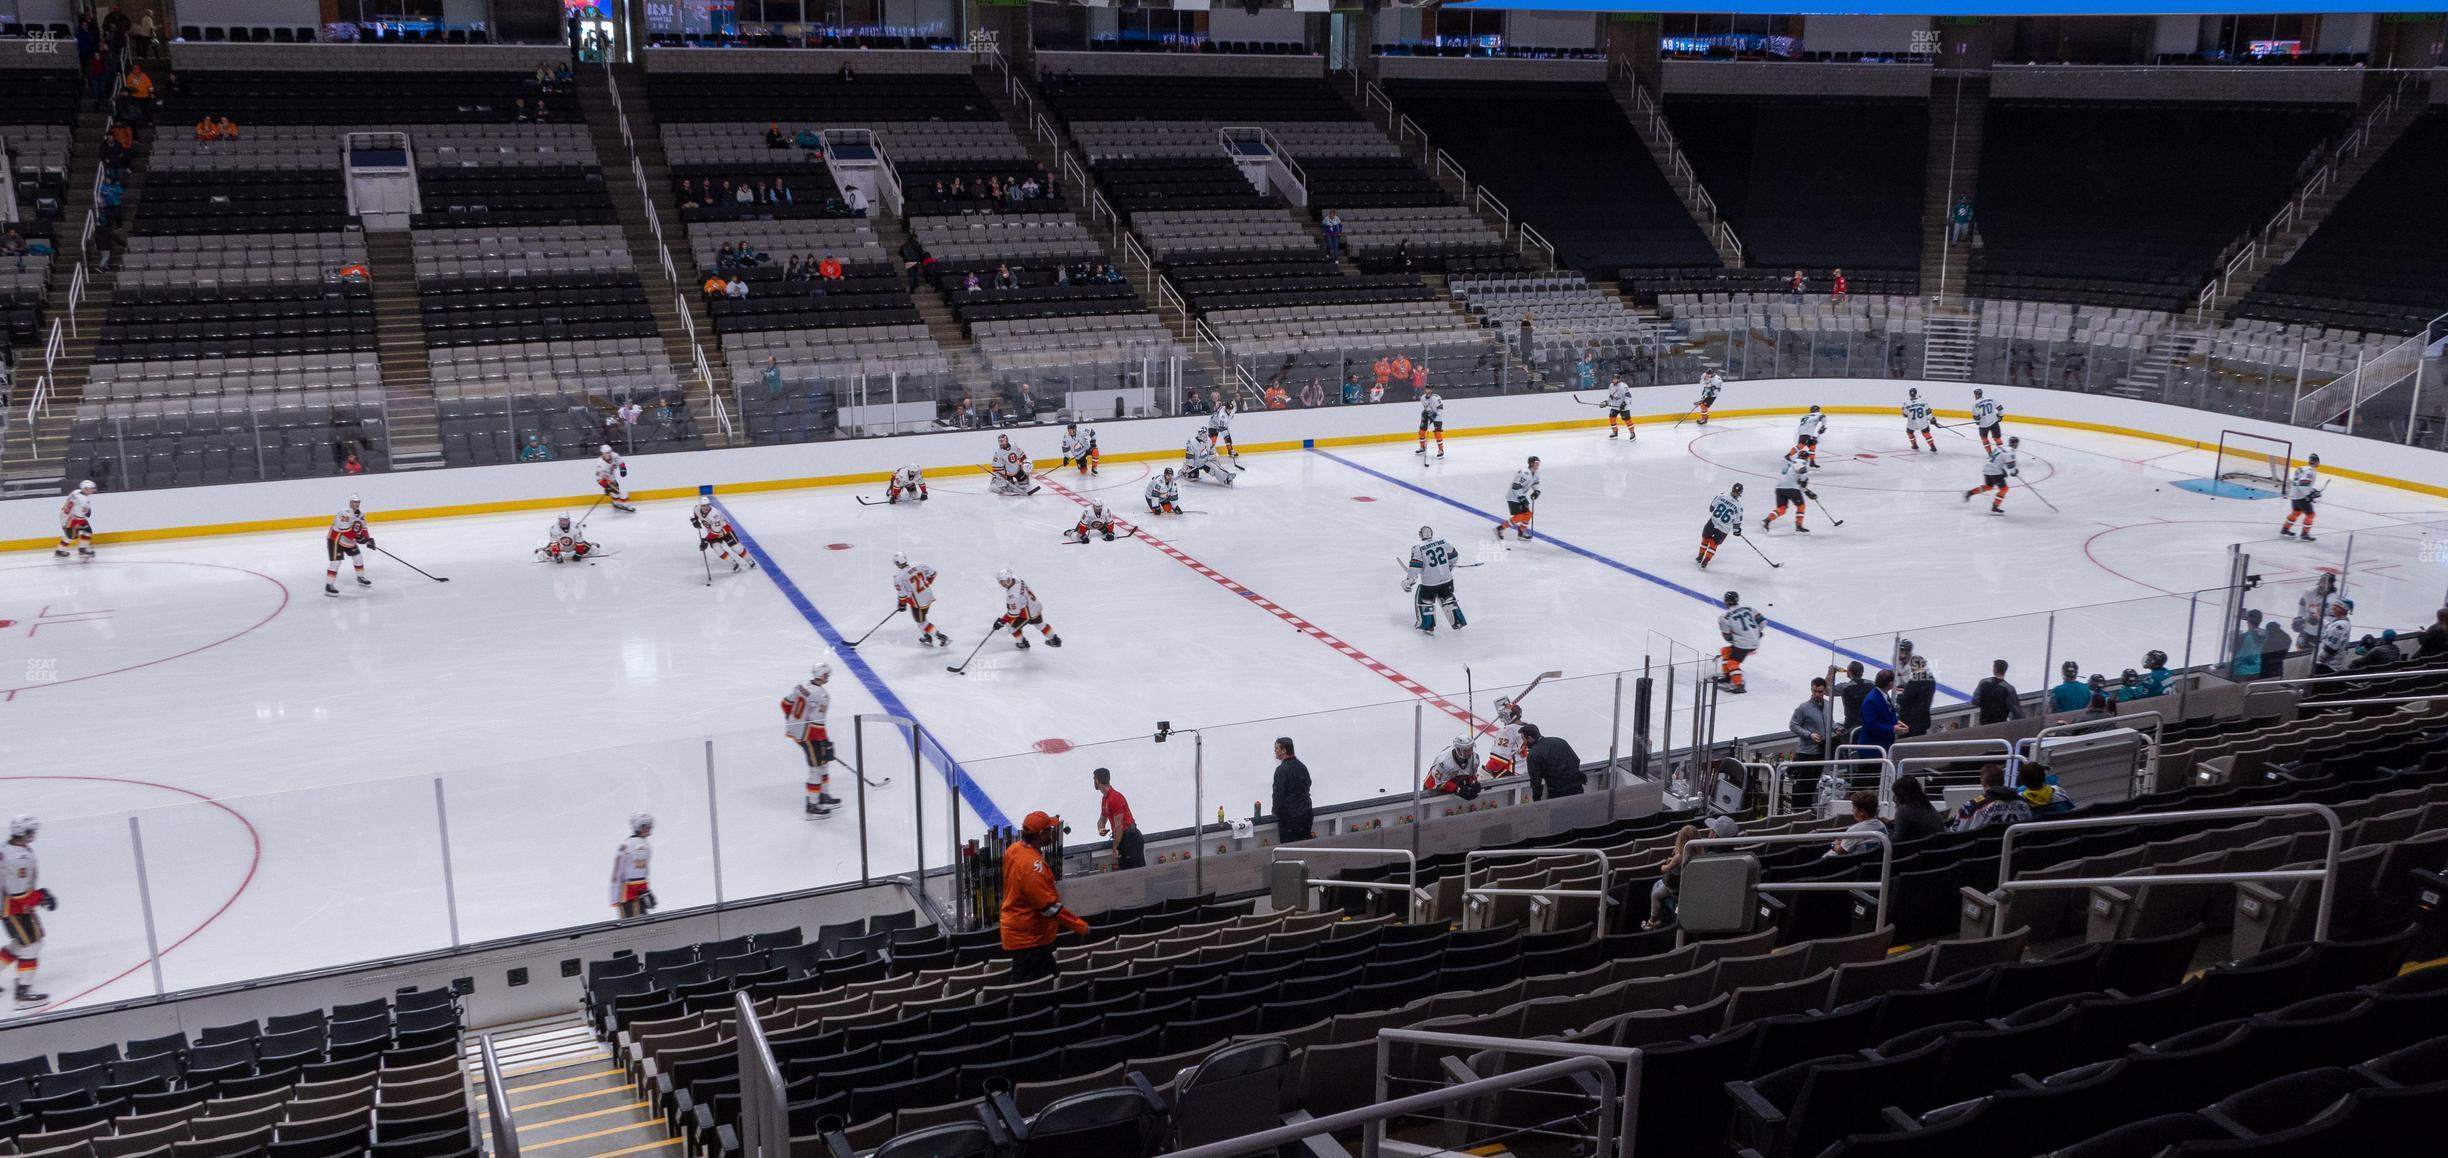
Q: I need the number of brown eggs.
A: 0